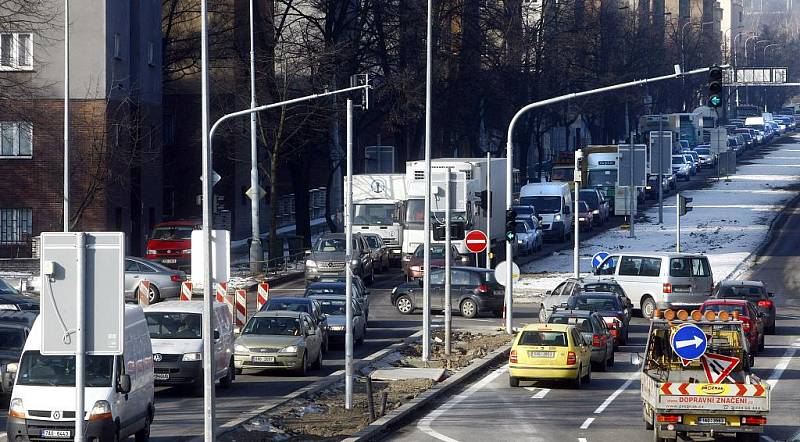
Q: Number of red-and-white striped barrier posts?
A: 6